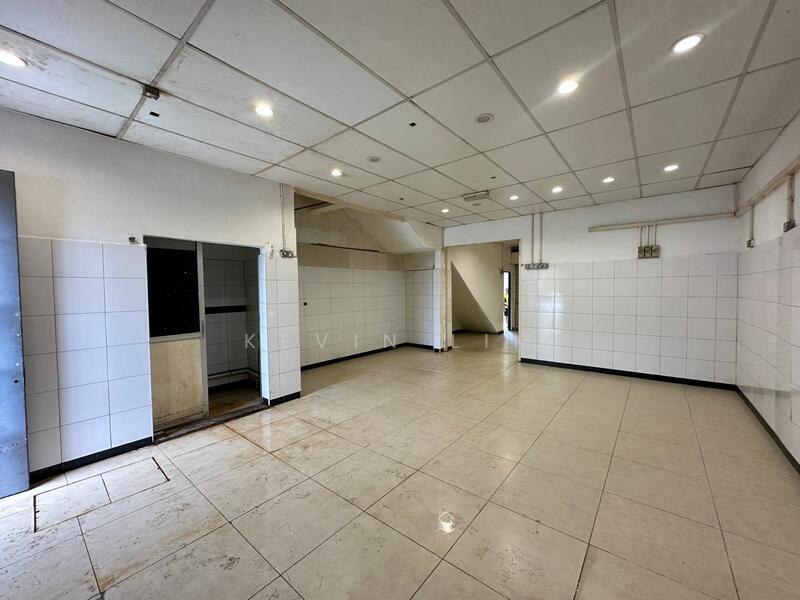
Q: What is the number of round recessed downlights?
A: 13